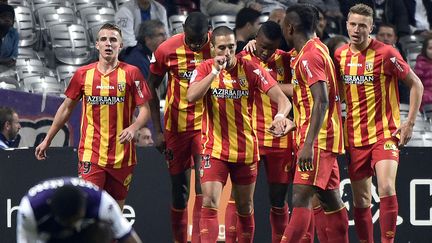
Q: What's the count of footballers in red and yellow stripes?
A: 6